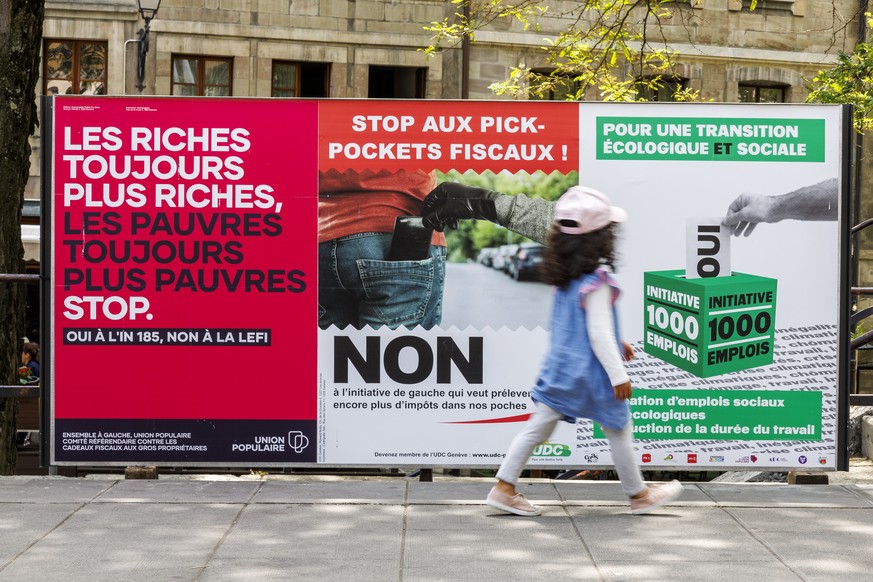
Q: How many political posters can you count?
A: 3